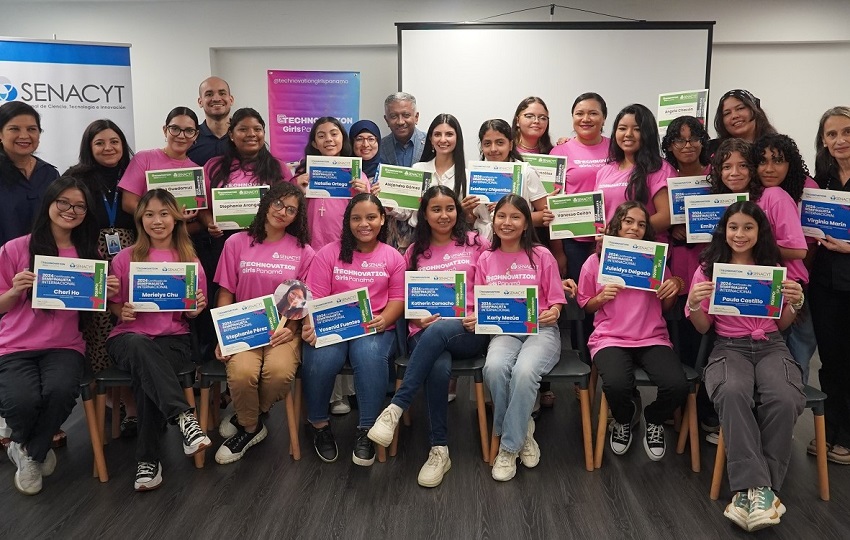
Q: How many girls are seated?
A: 8